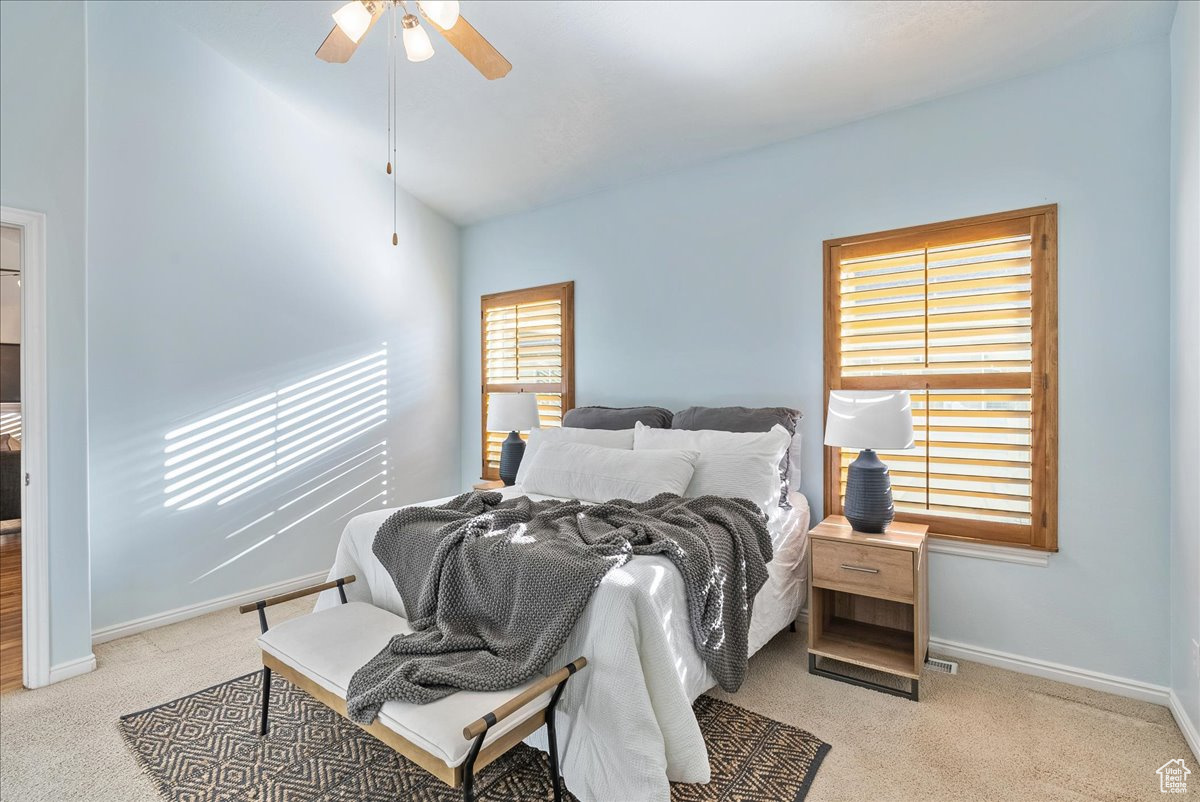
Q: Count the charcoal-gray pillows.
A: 2